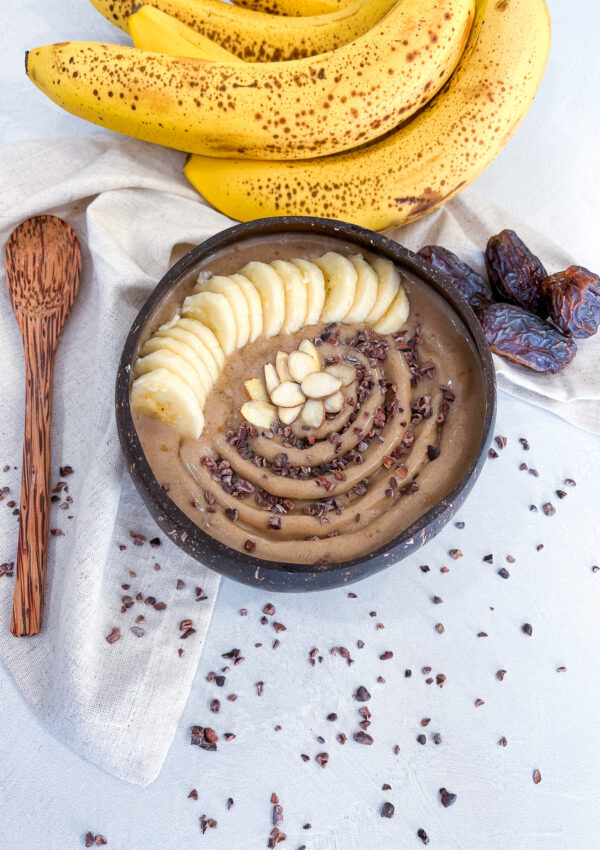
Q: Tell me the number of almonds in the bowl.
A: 12